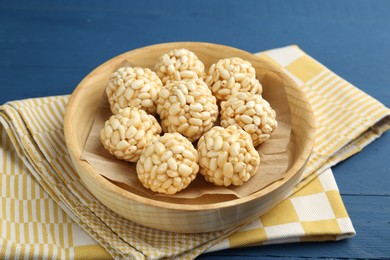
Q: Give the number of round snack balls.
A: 8